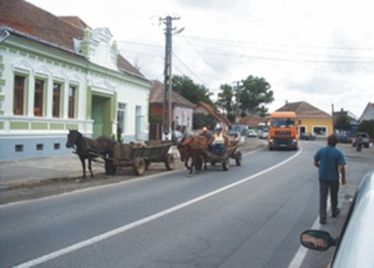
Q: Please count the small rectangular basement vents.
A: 3